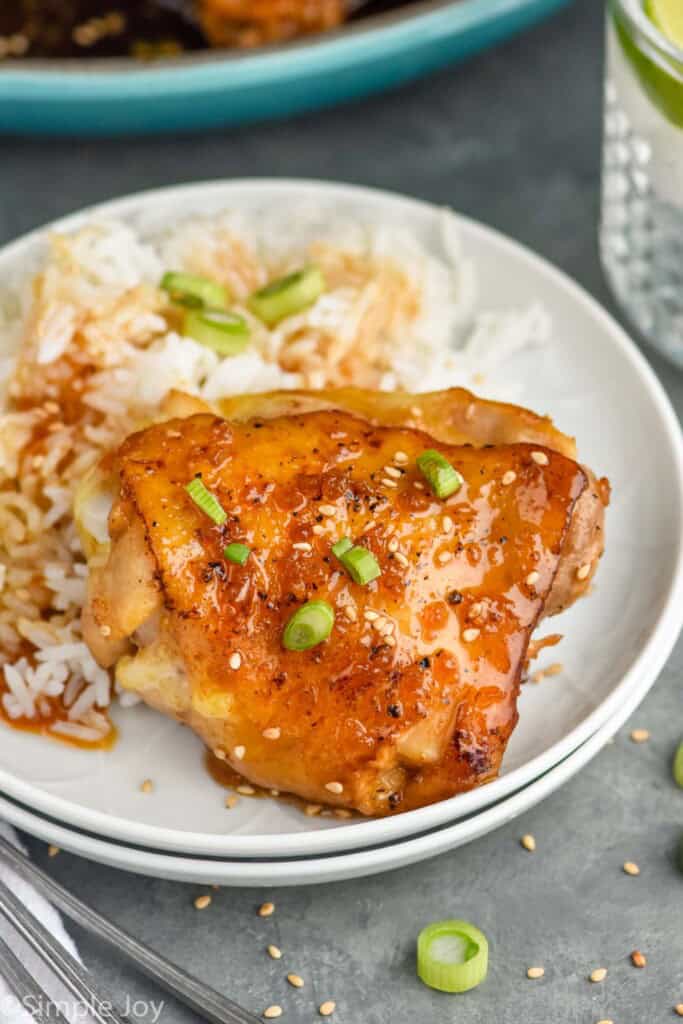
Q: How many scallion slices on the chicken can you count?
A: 6